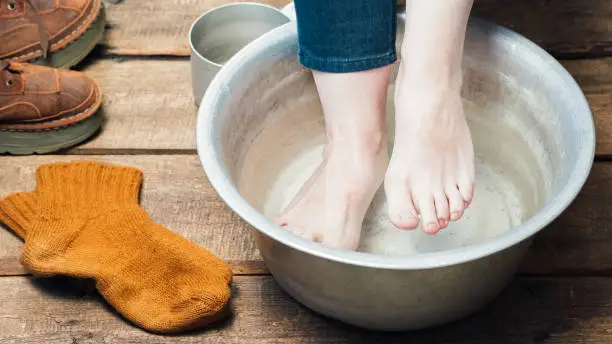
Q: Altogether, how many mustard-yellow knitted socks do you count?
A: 2